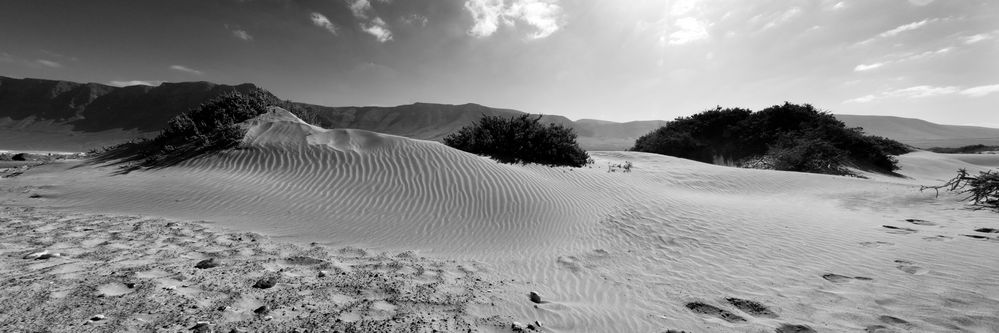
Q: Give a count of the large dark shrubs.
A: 3